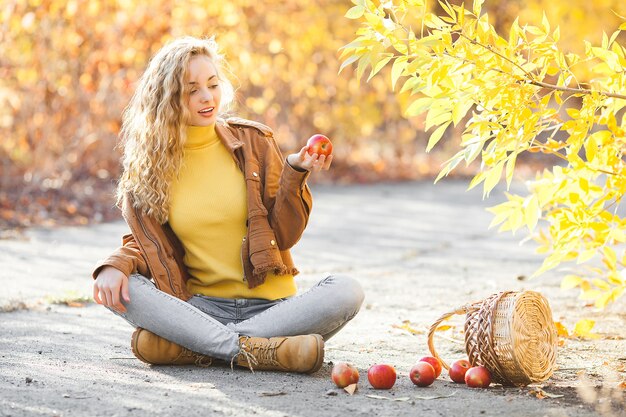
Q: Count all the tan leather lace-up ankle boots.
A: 2